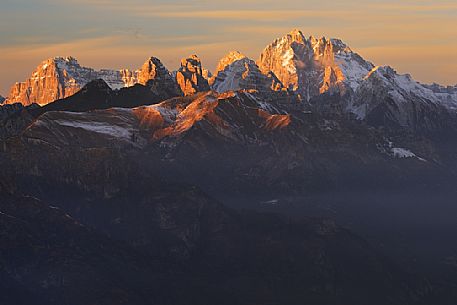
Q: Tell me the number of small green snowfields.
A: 0